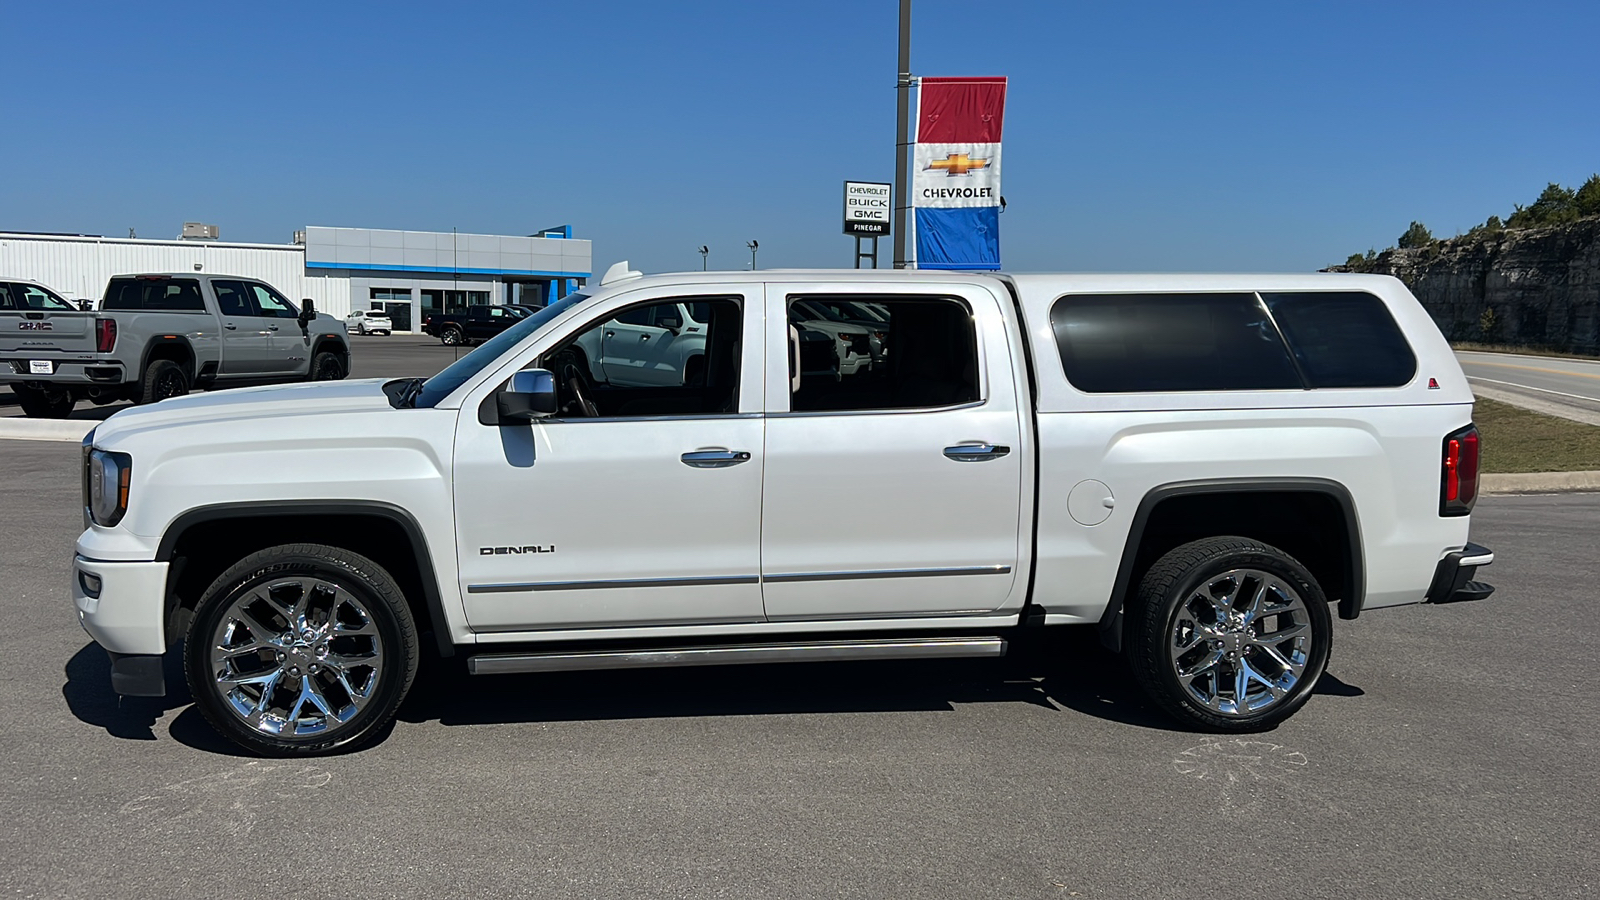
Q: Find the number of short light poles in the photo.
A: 2